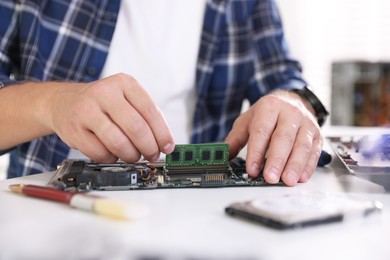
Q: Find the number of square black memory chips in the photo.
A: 4